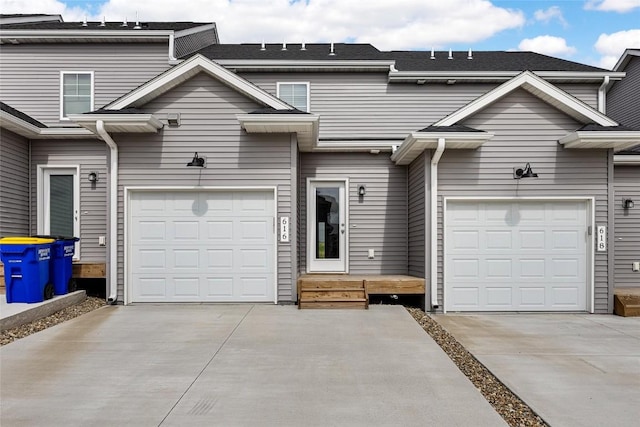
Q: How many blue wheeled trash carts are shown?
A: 2